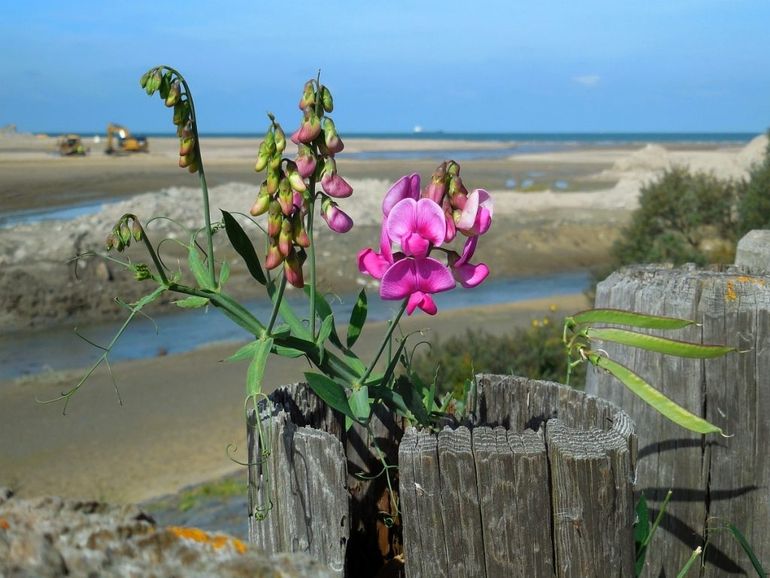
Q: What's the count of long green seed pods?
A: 3